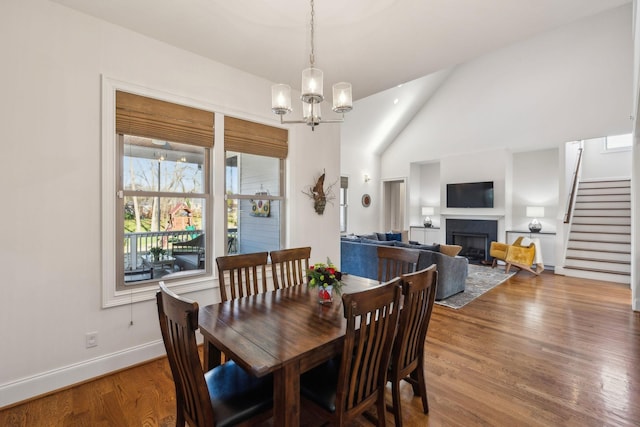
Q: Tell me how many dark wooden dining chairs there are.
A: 6